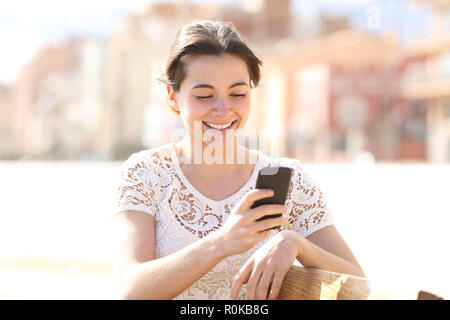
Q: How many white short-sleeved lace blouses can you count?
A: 1